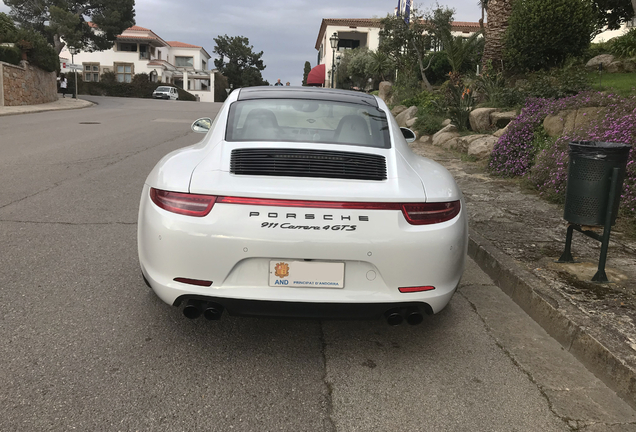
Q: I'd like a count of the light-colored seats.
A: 2